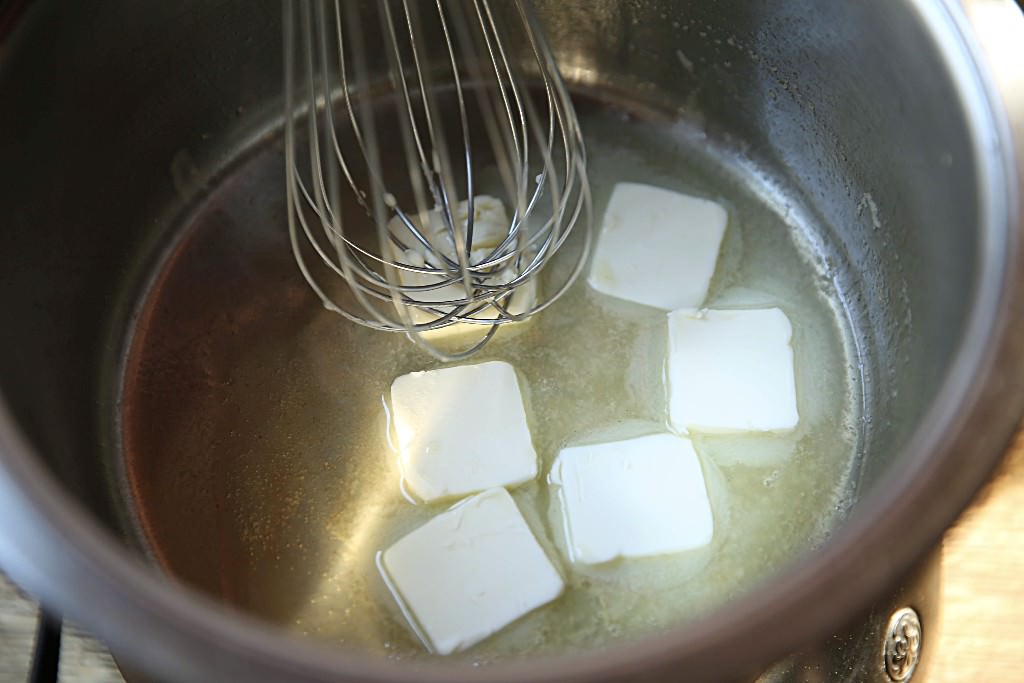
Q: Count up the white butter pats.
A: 6